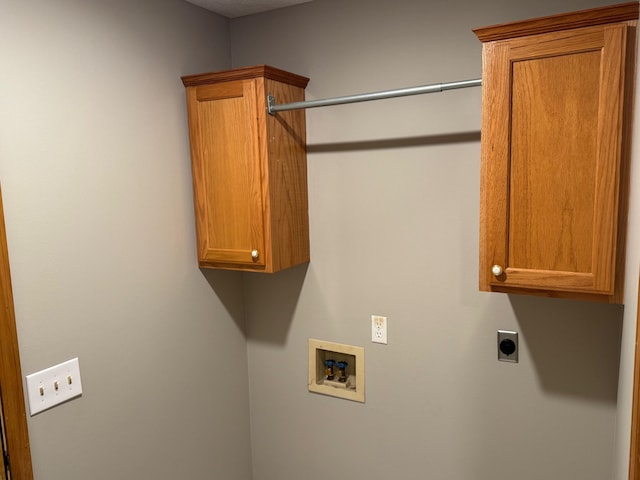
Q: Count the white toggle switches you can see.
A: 3